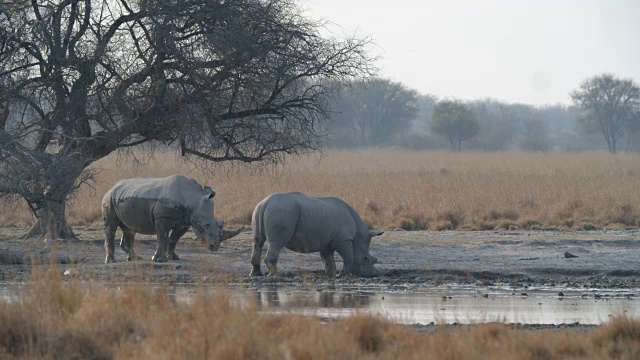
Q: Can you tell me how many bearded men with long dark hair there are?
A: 0